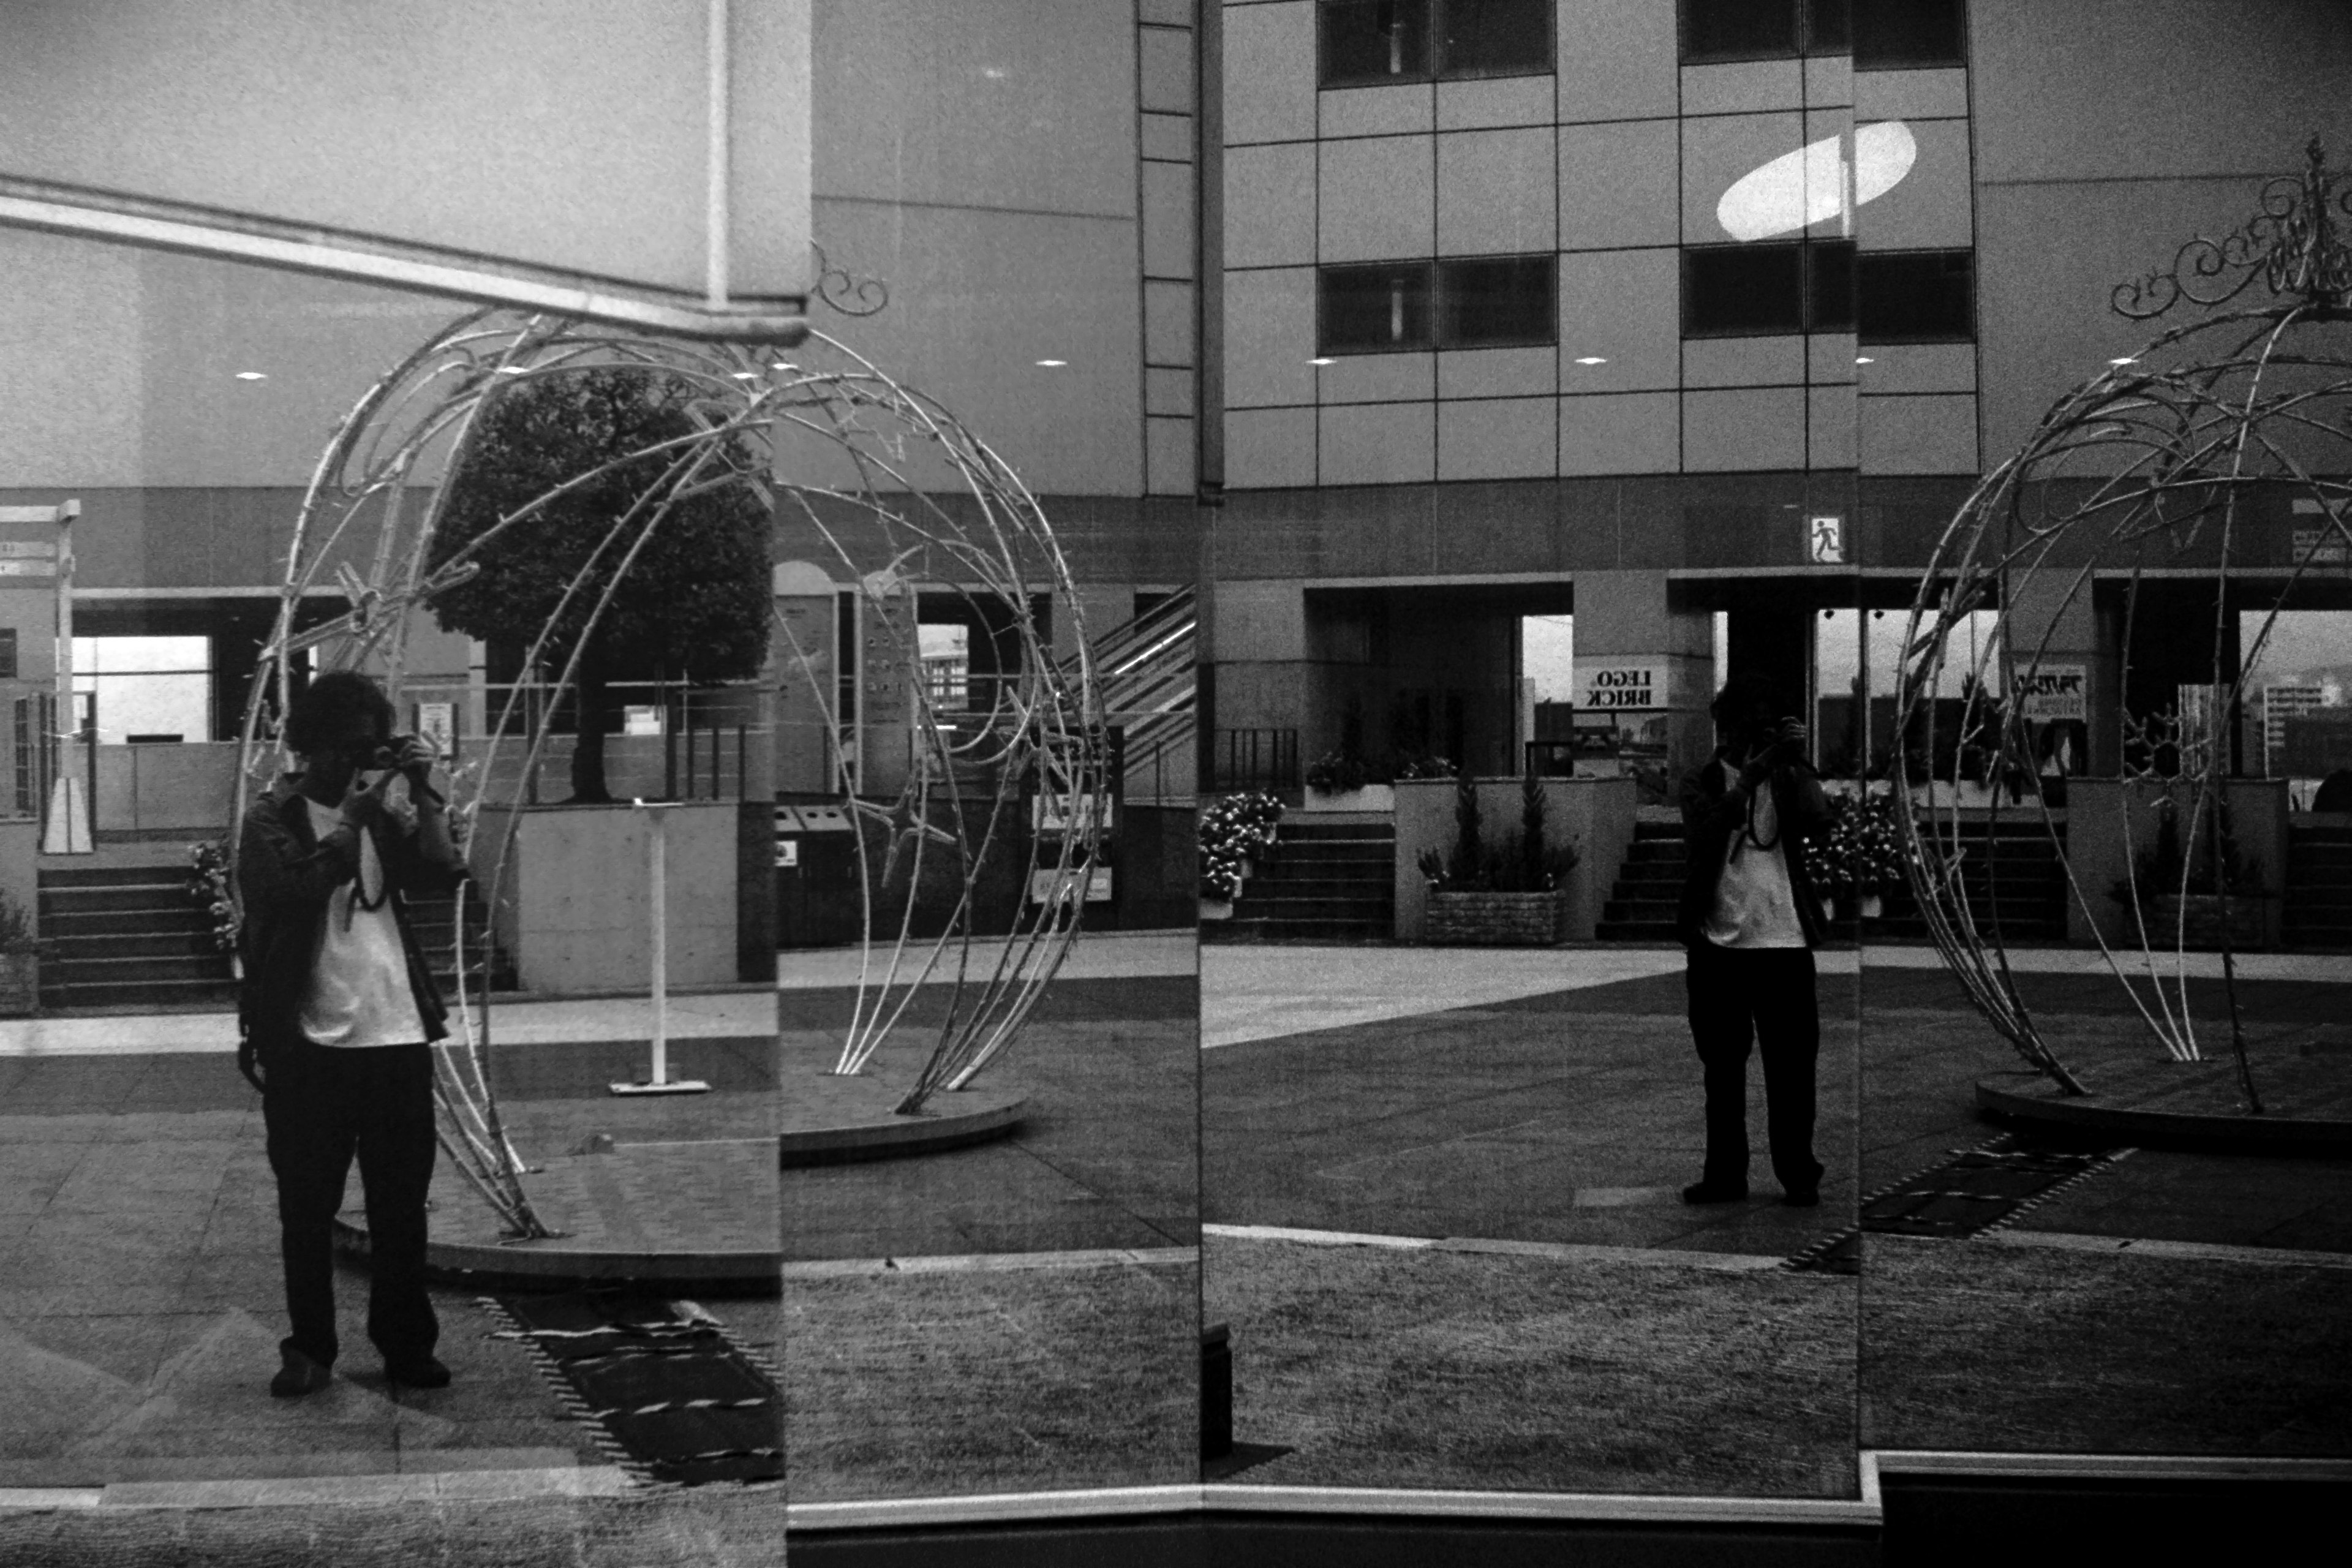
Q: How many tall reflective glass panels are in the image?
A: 4